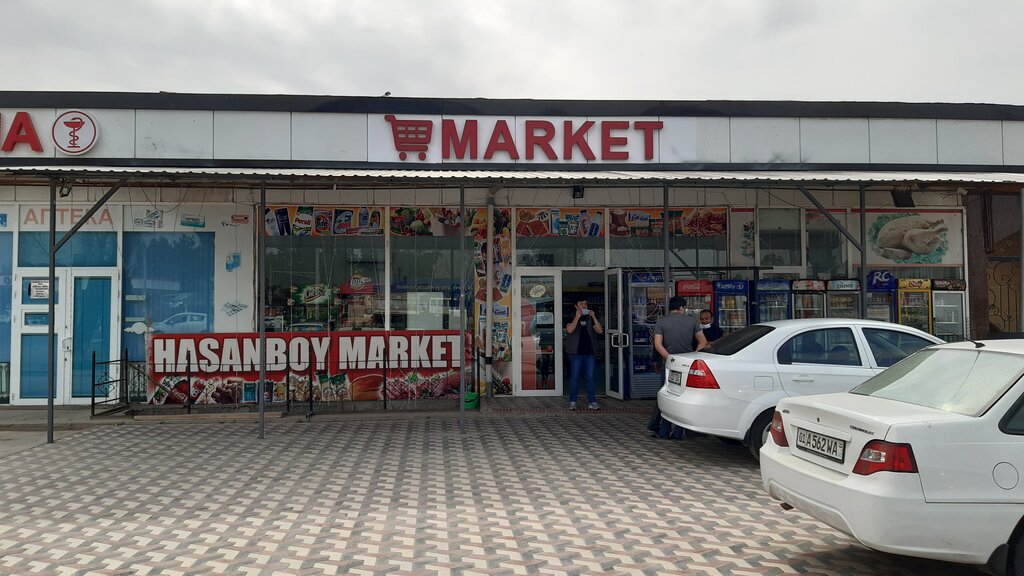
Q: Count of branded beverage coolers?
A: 9